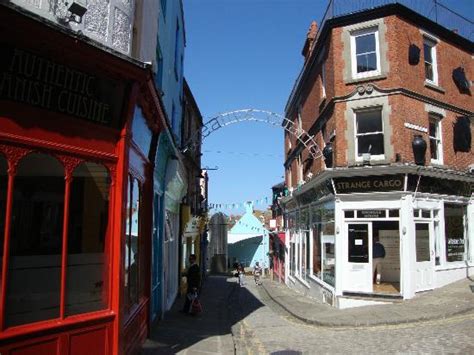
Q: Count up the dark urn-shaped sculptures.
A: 2